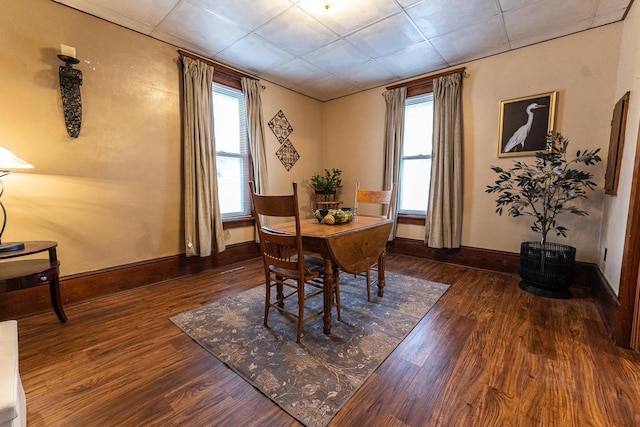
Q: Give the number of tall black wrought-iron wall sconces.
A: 1